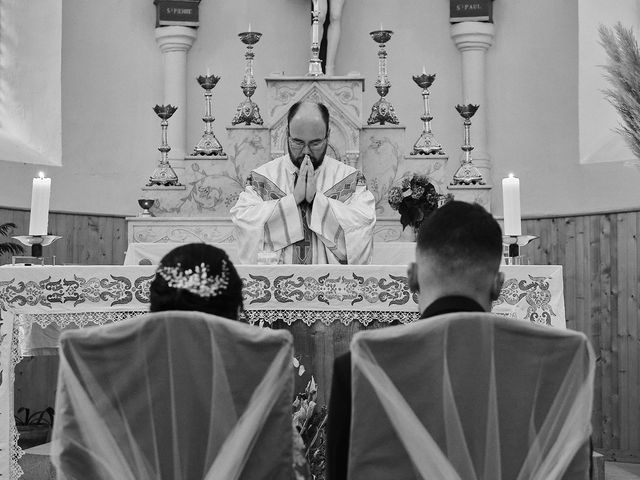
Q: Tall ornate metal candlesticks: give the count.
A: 6